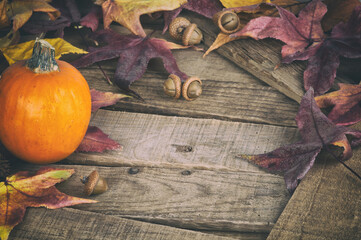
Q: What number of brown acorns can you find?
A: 6